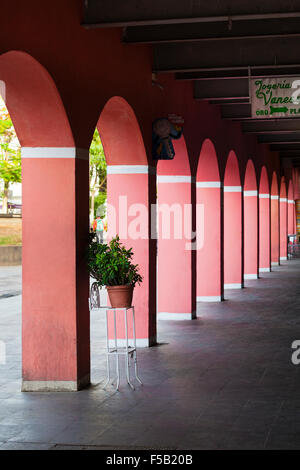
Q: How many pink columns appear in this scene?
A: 10